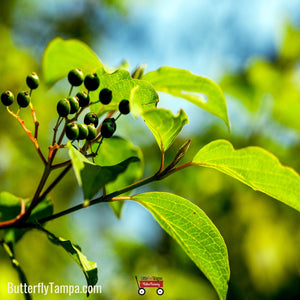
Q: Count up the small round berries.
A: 15